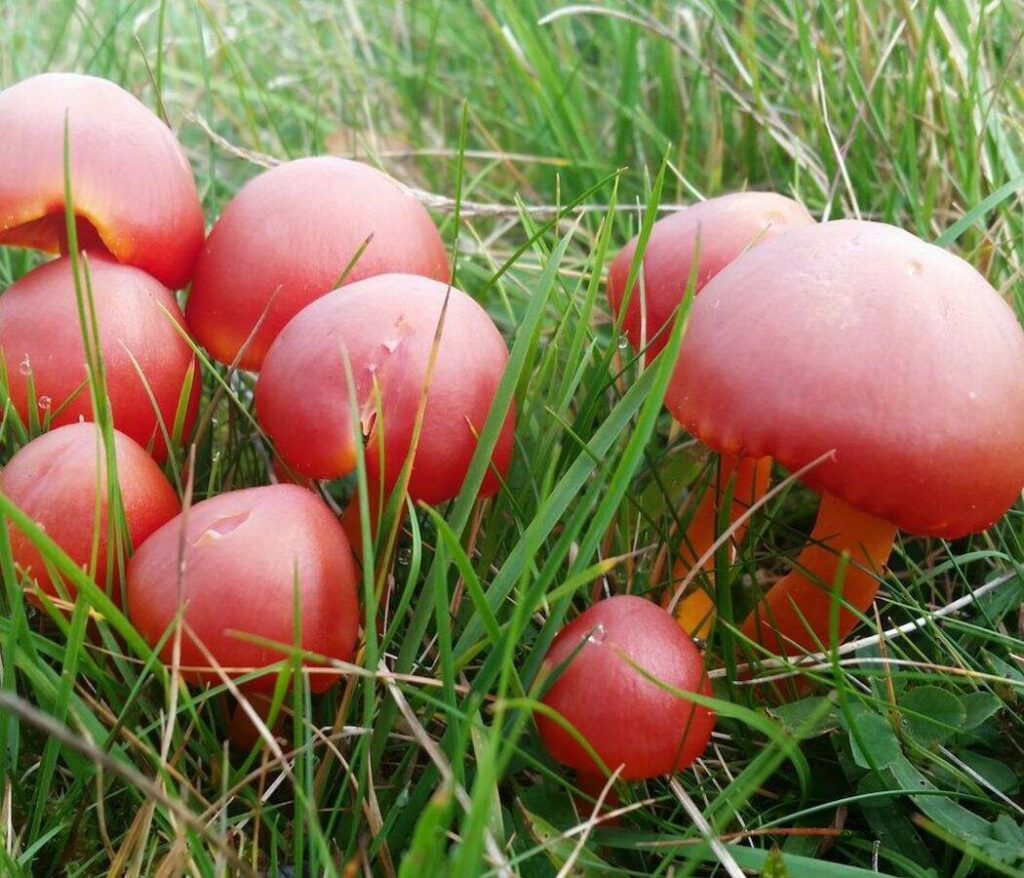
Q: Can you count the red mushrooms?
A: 9